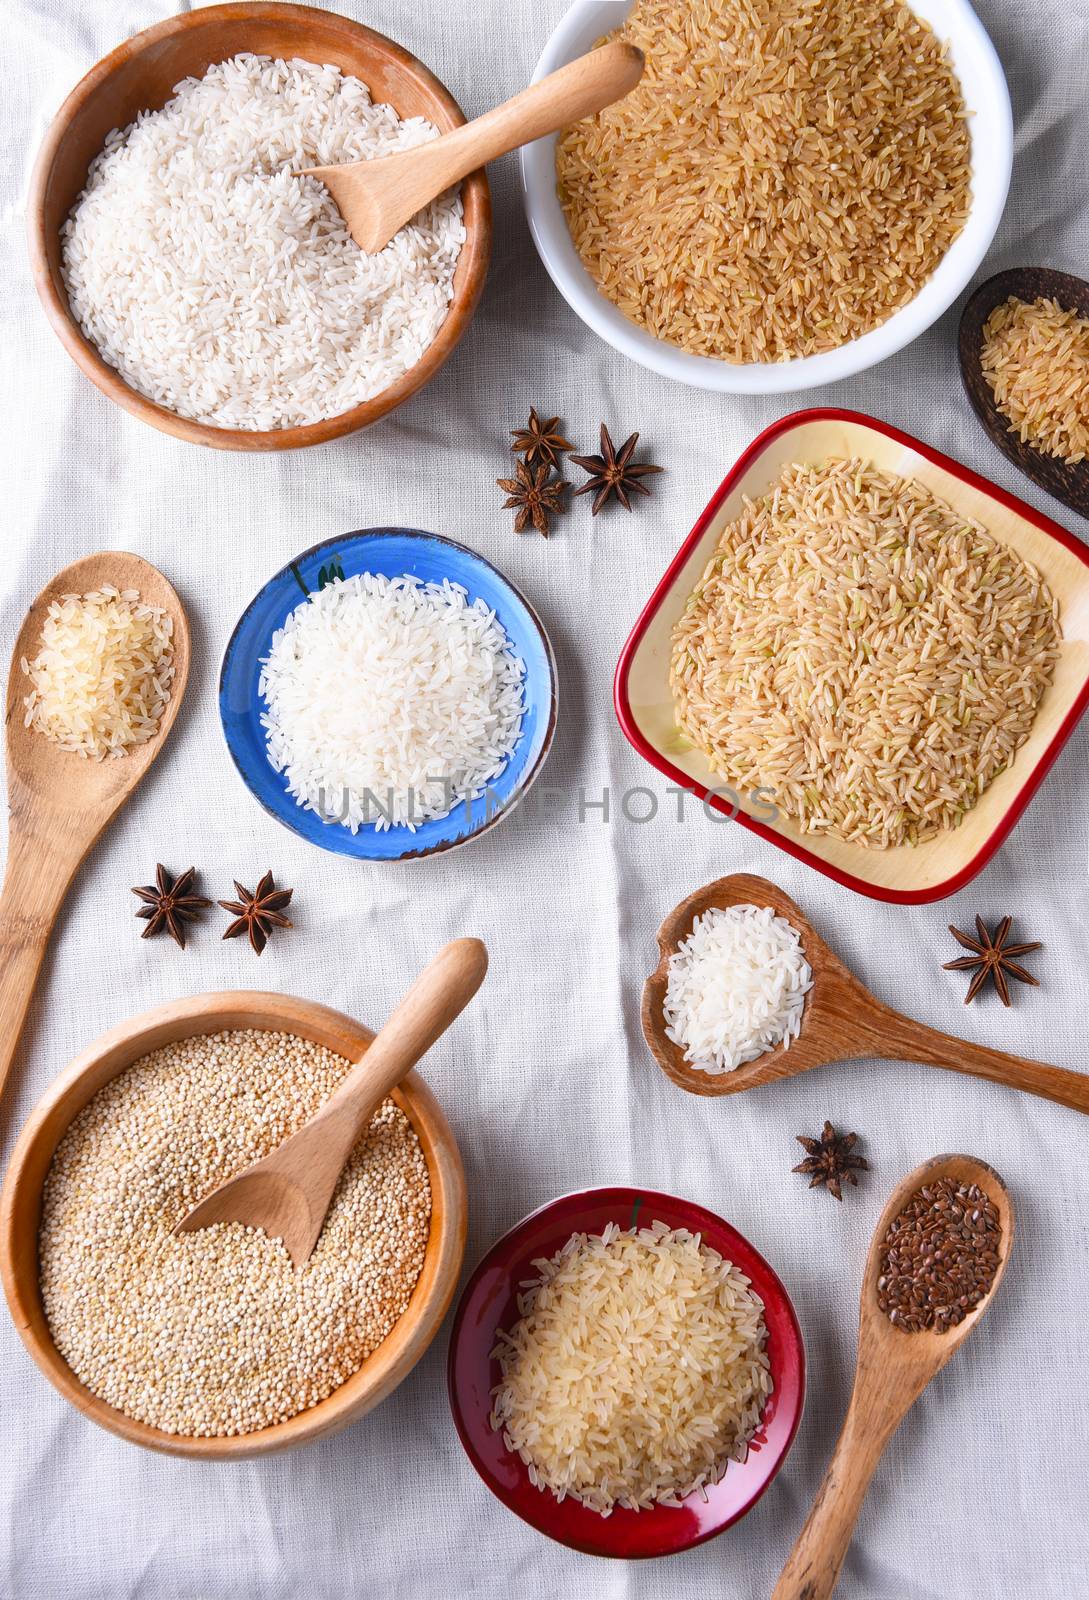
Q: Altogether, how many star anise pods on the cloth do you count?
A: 7